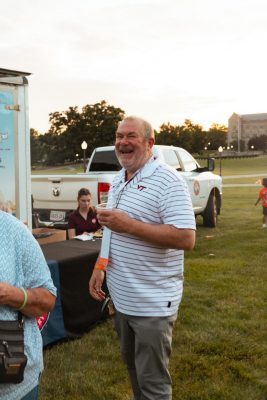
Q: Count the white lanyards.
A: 1